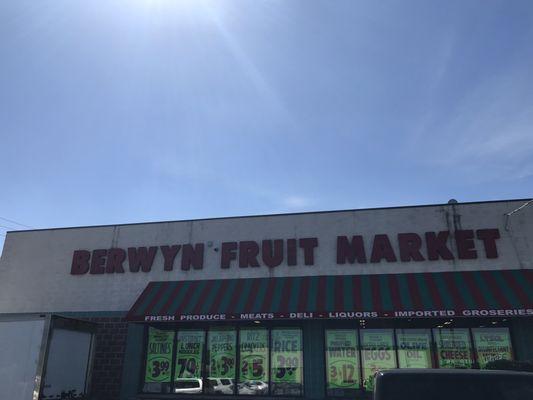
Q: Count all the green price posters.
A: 10